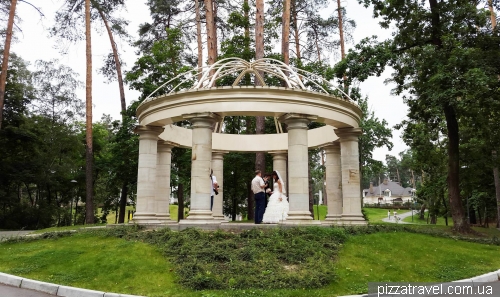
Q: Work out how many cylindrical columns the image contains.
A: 8